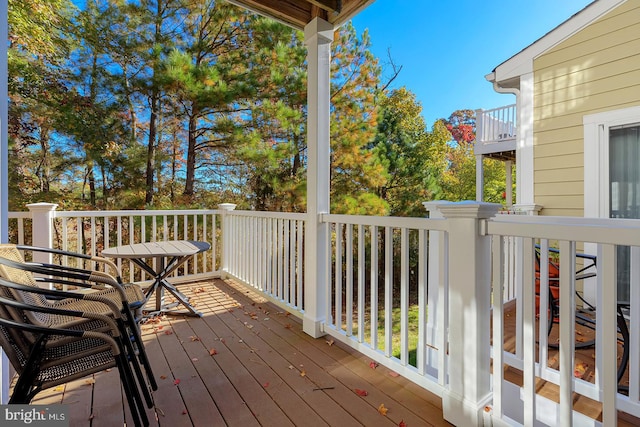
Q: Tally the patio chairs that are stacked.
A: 4